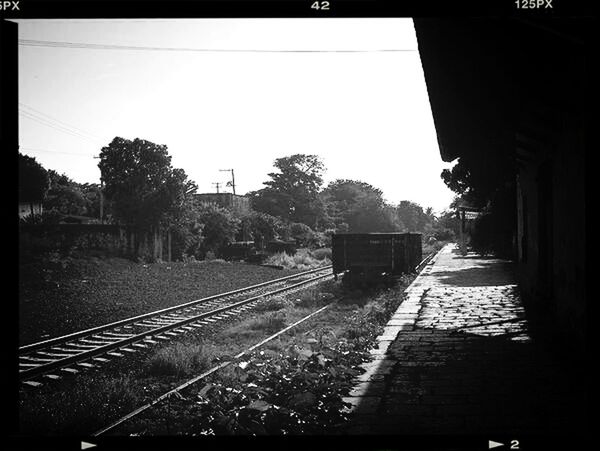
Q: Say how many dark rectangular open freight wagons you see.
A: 1